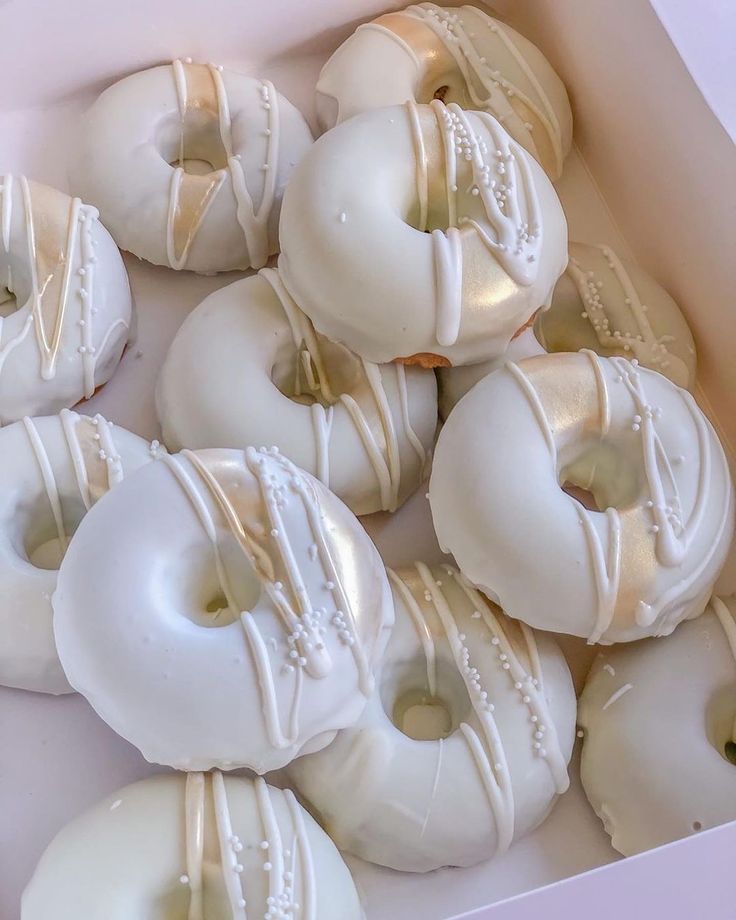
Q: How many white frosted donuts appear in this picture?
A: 12